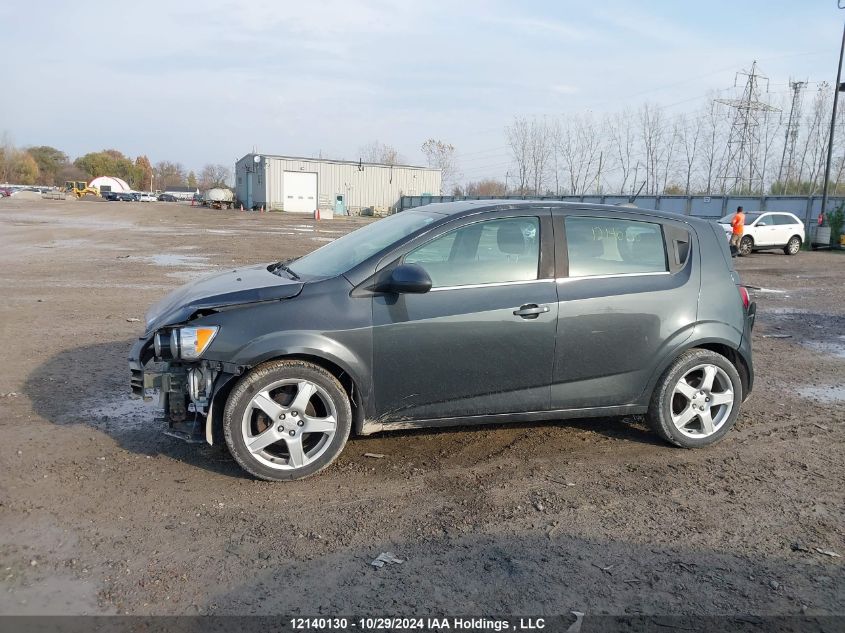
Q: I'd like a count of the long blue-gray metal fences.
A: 1